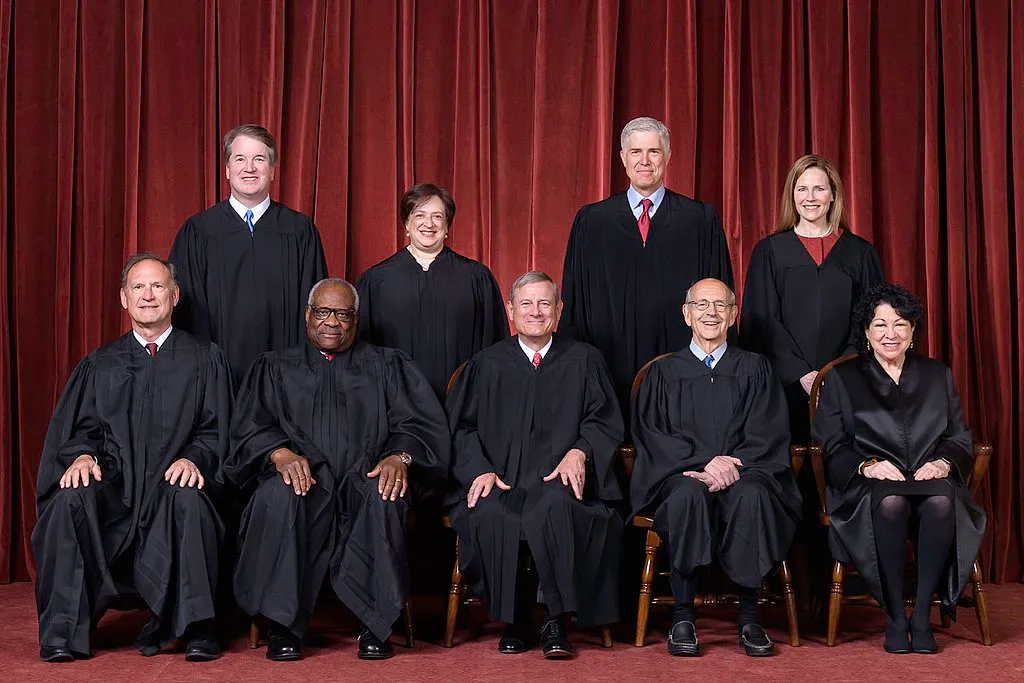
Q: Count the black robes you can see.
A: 9